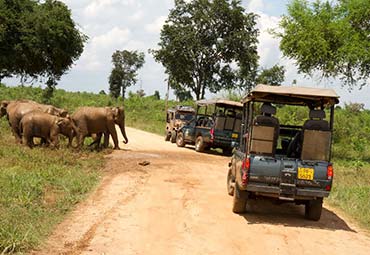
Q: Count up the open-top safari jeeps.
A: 3